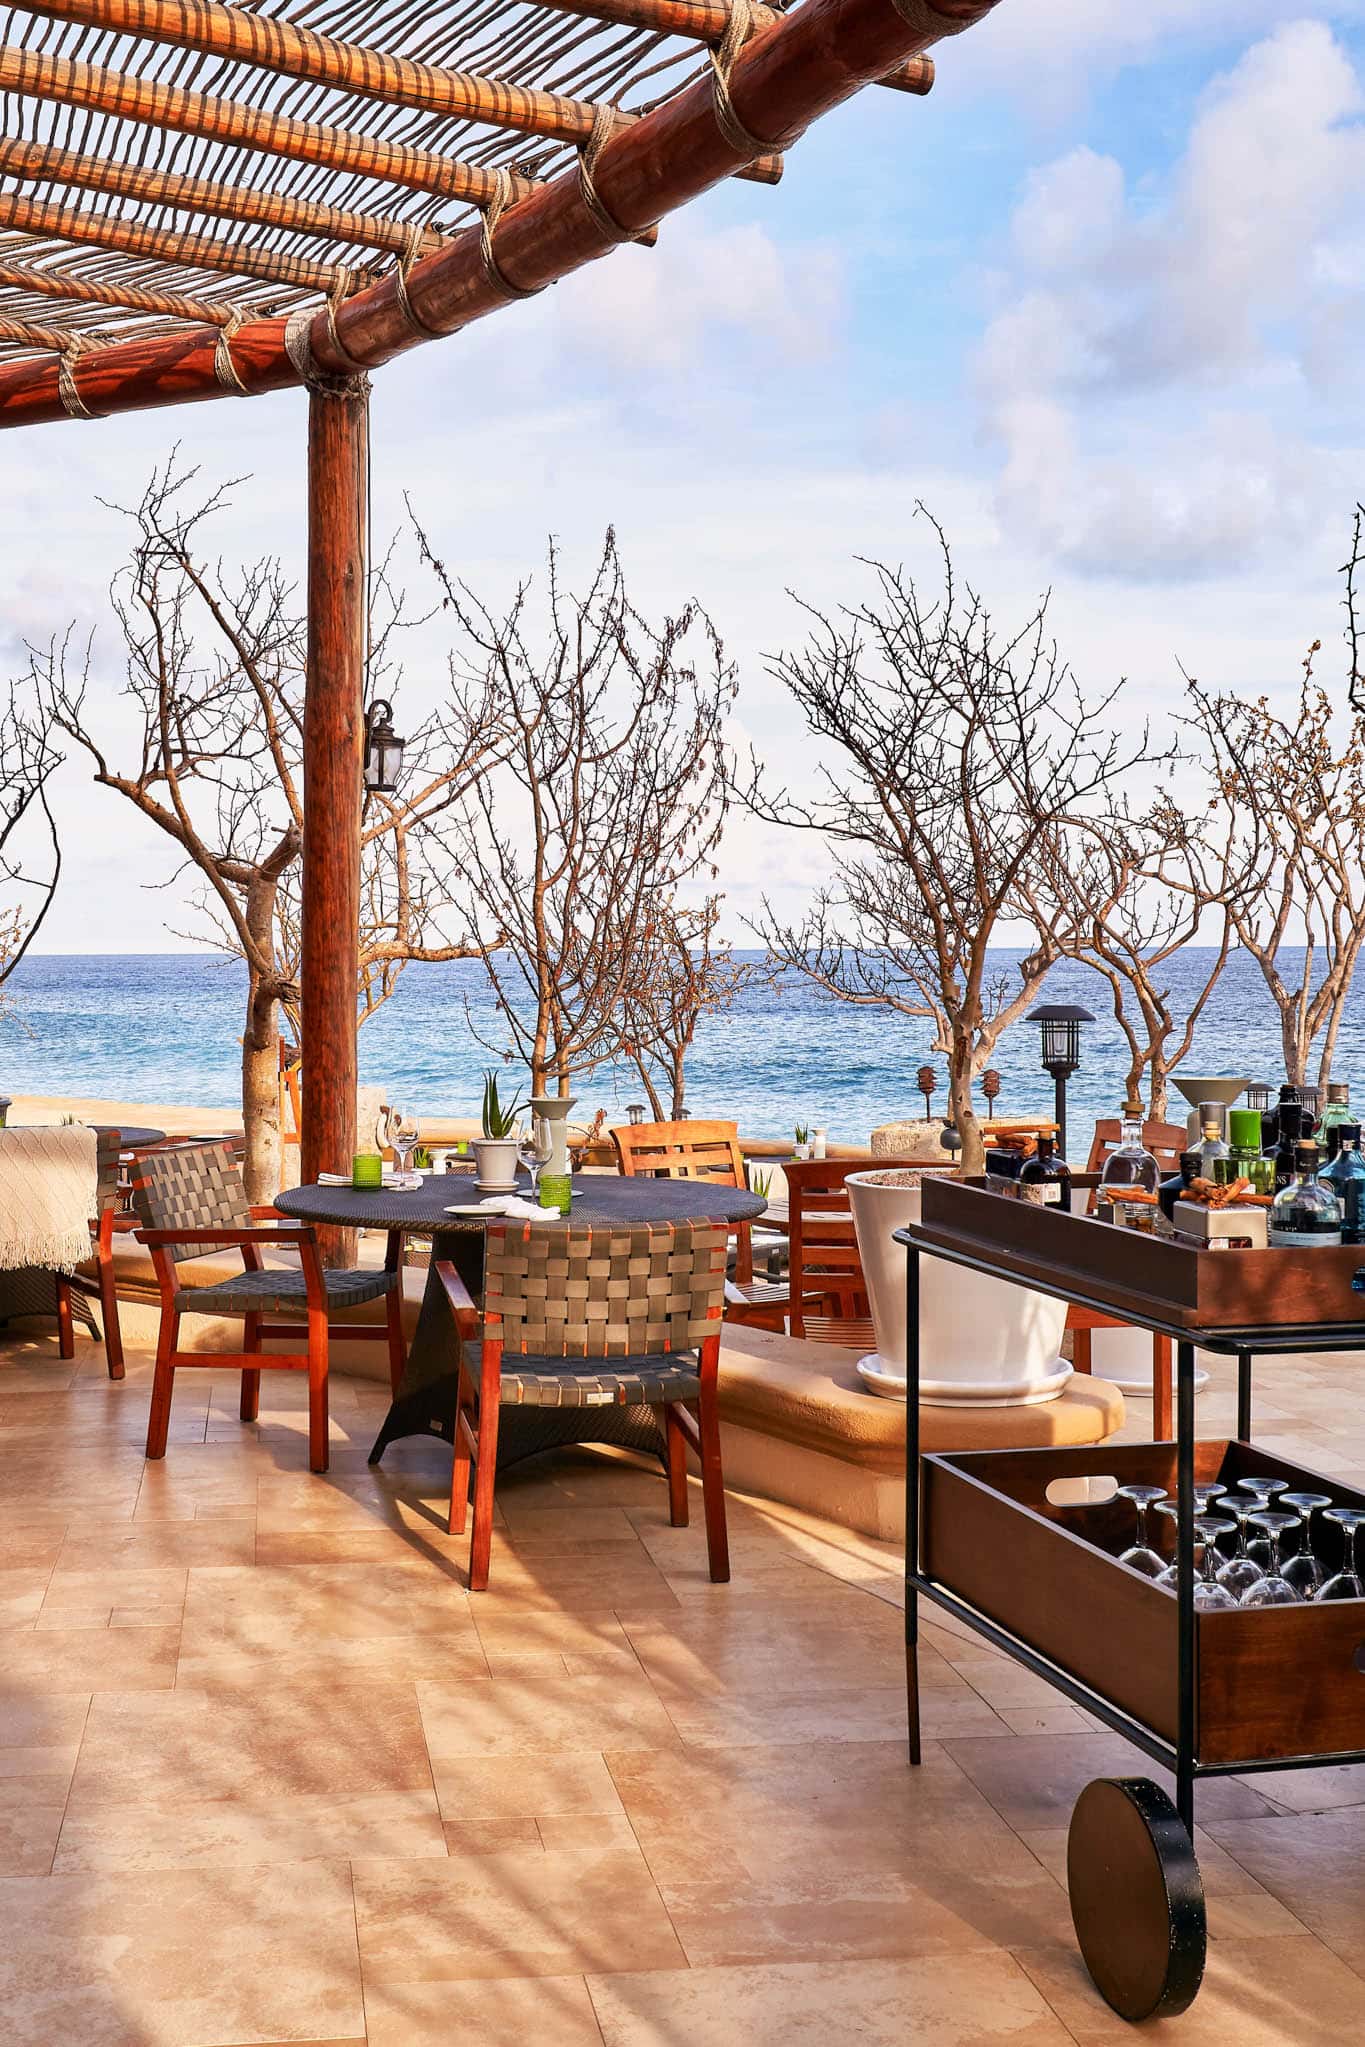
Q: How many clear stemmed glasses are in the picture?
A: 11